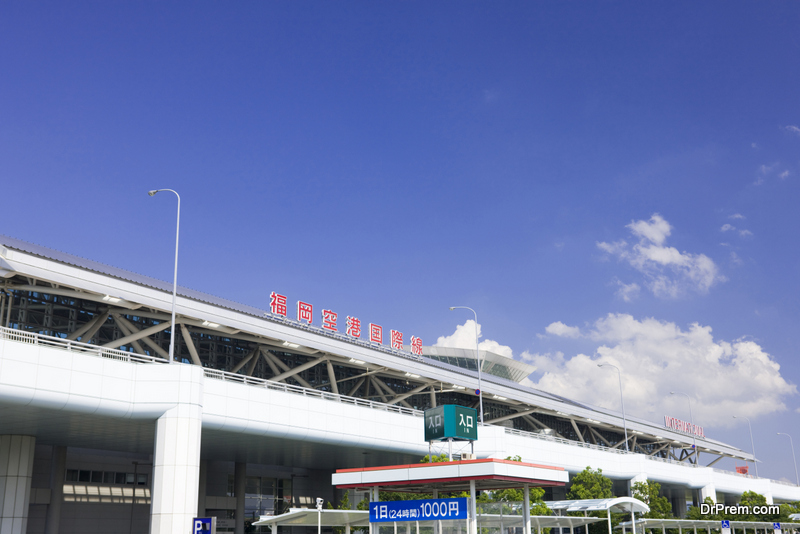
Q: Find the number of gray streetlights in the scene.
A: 6